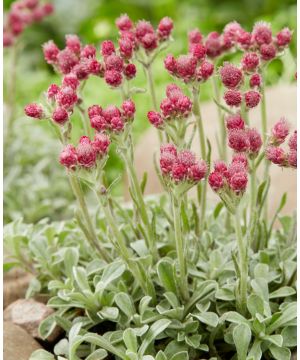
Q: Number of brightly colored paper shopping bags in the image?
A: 0